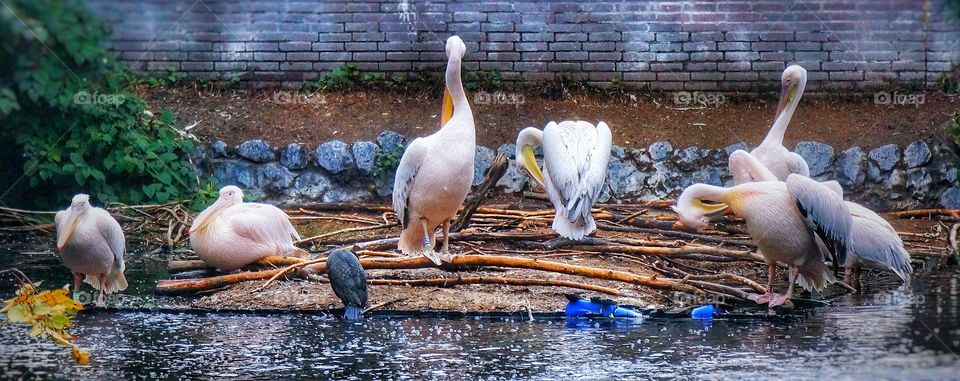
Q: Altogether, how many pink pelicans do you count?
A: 7